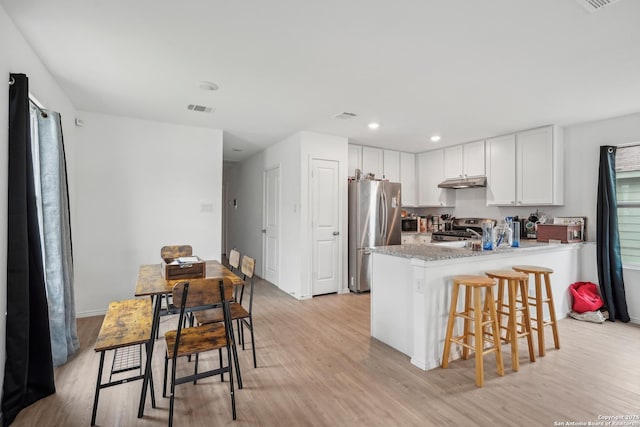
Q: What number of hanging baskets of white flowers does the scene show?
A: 0